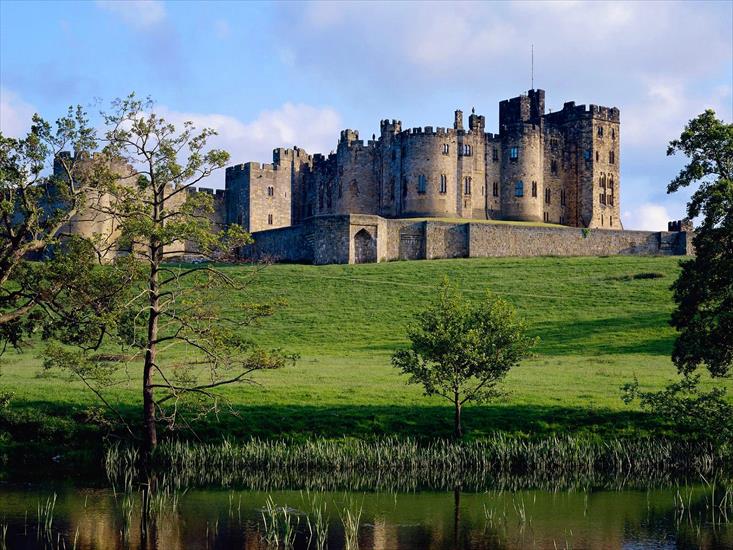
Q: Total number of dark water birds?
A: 0